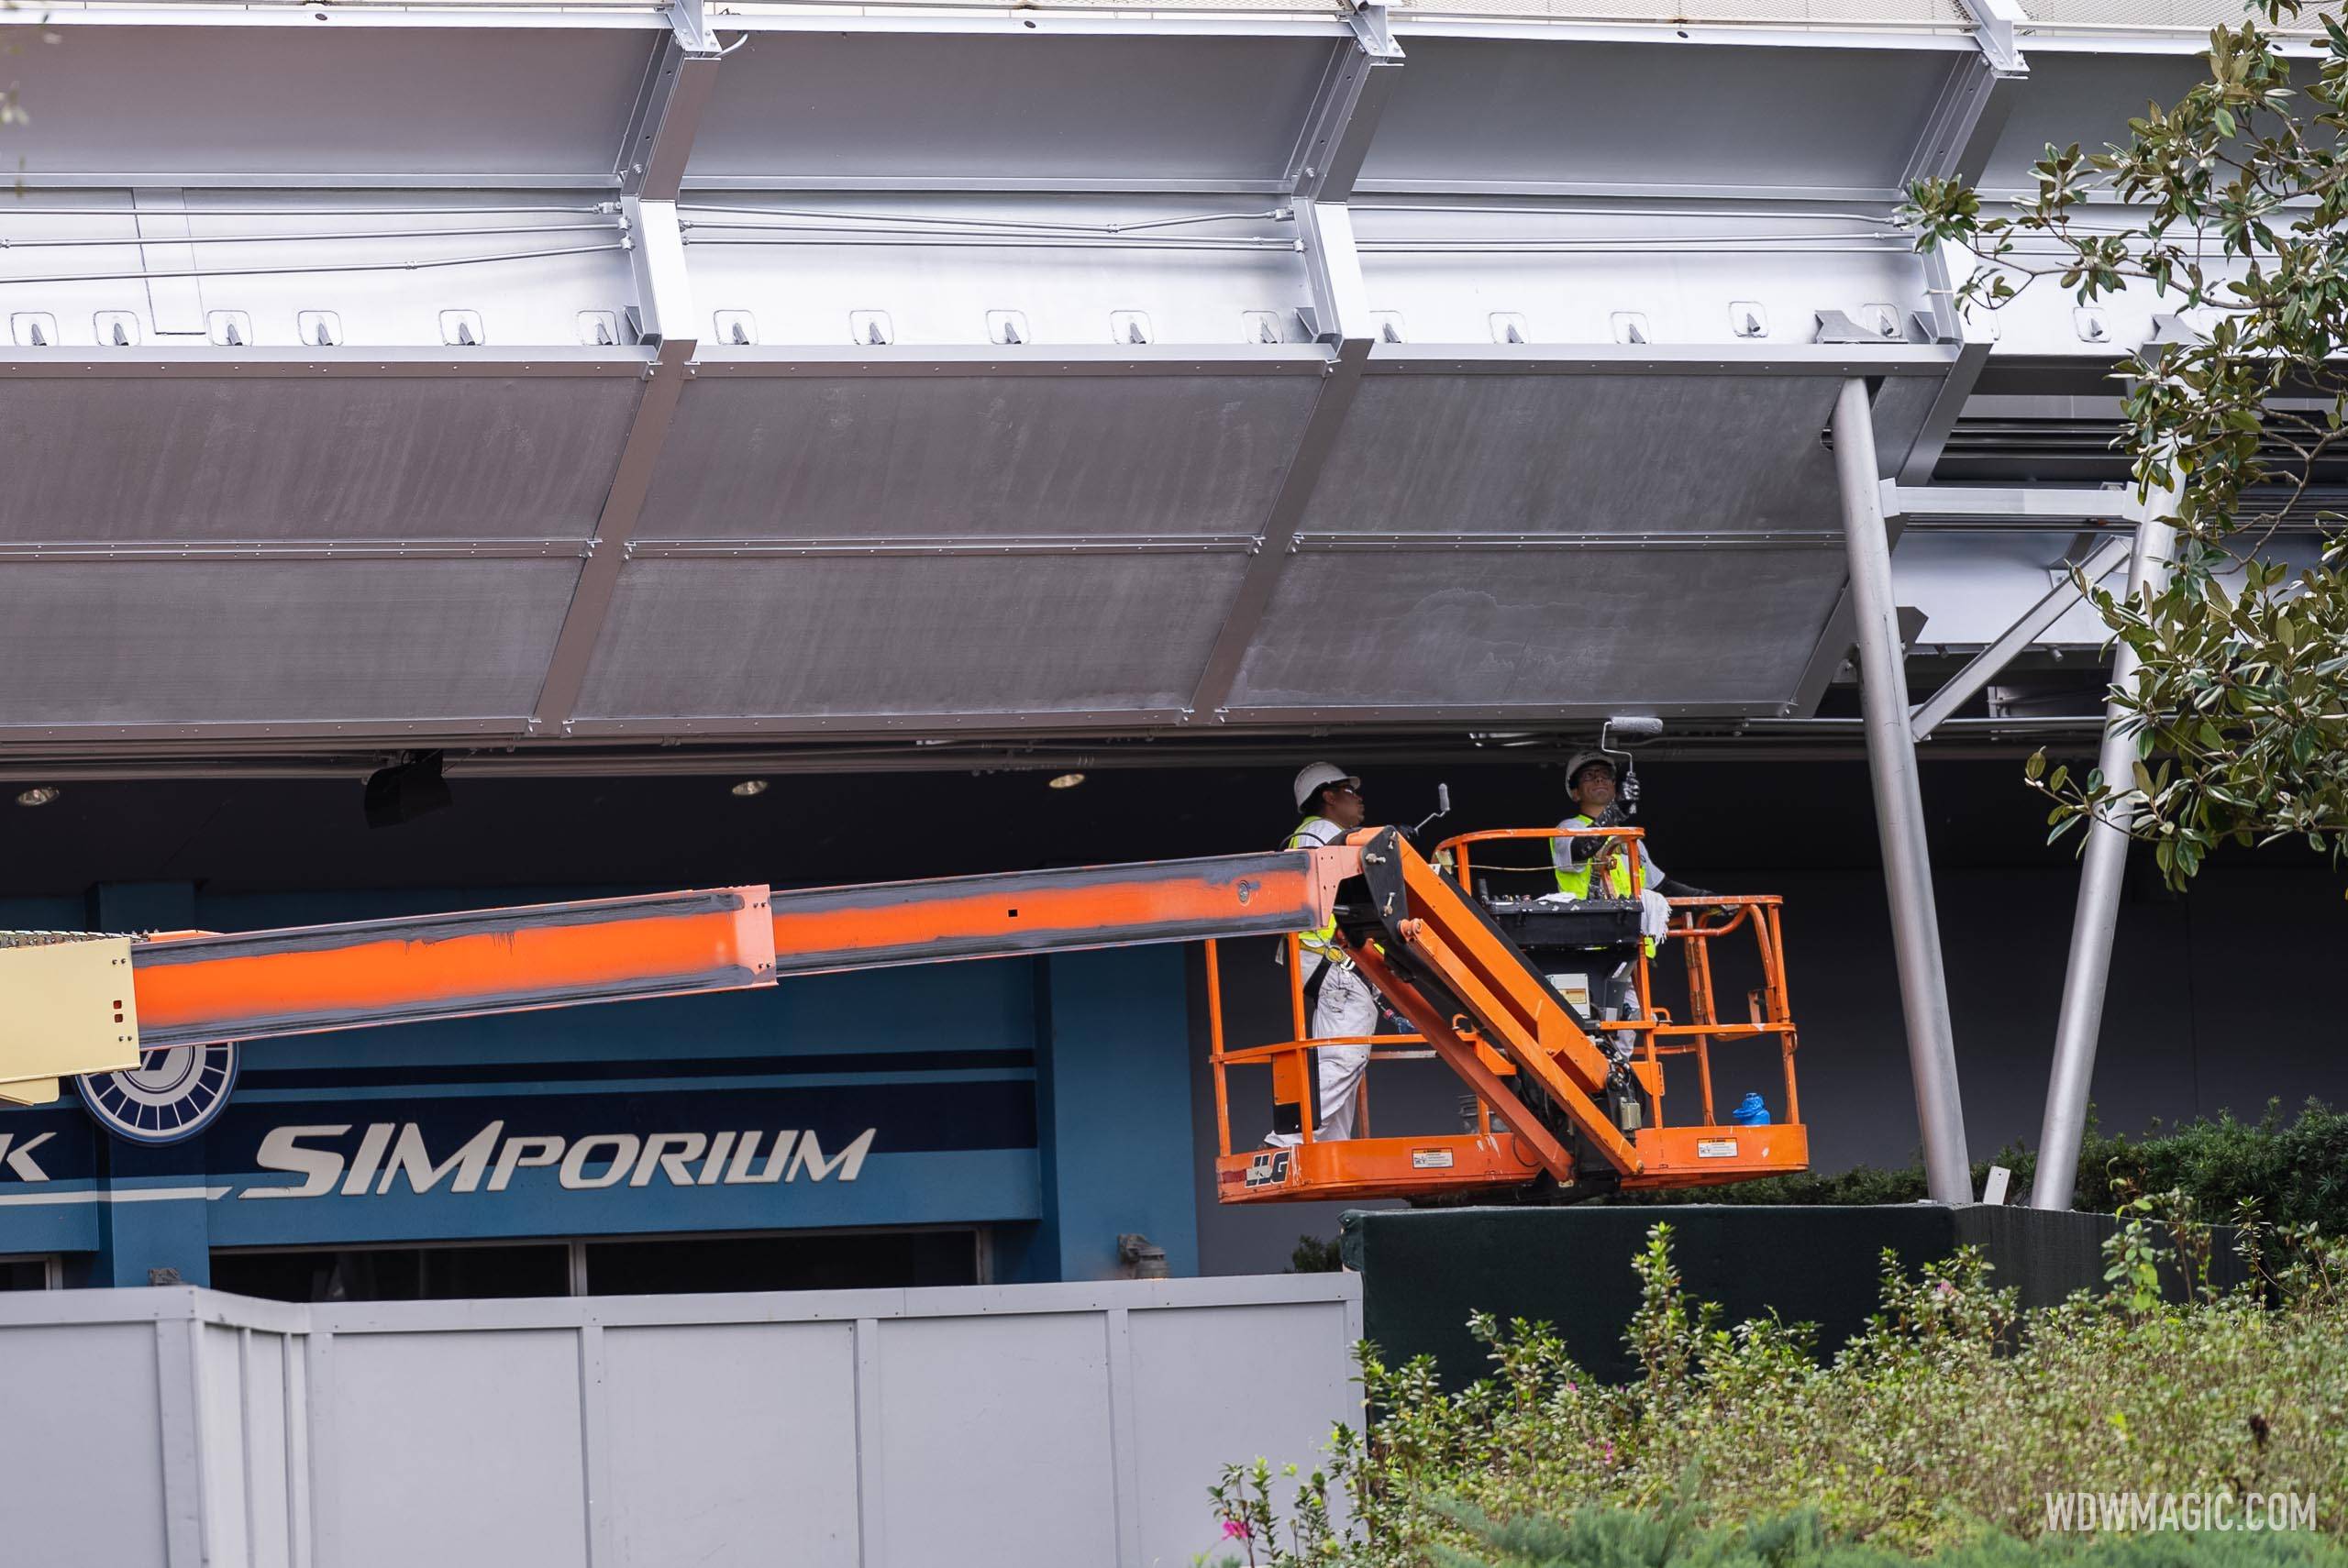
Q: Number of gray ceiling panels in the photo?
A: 6